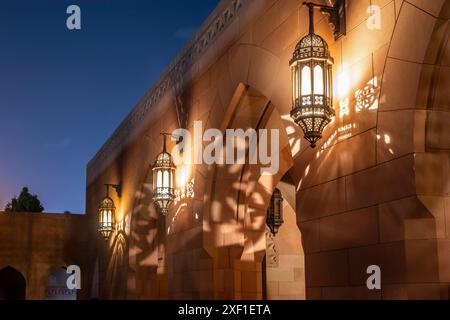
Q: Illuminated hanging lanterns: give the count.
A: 3